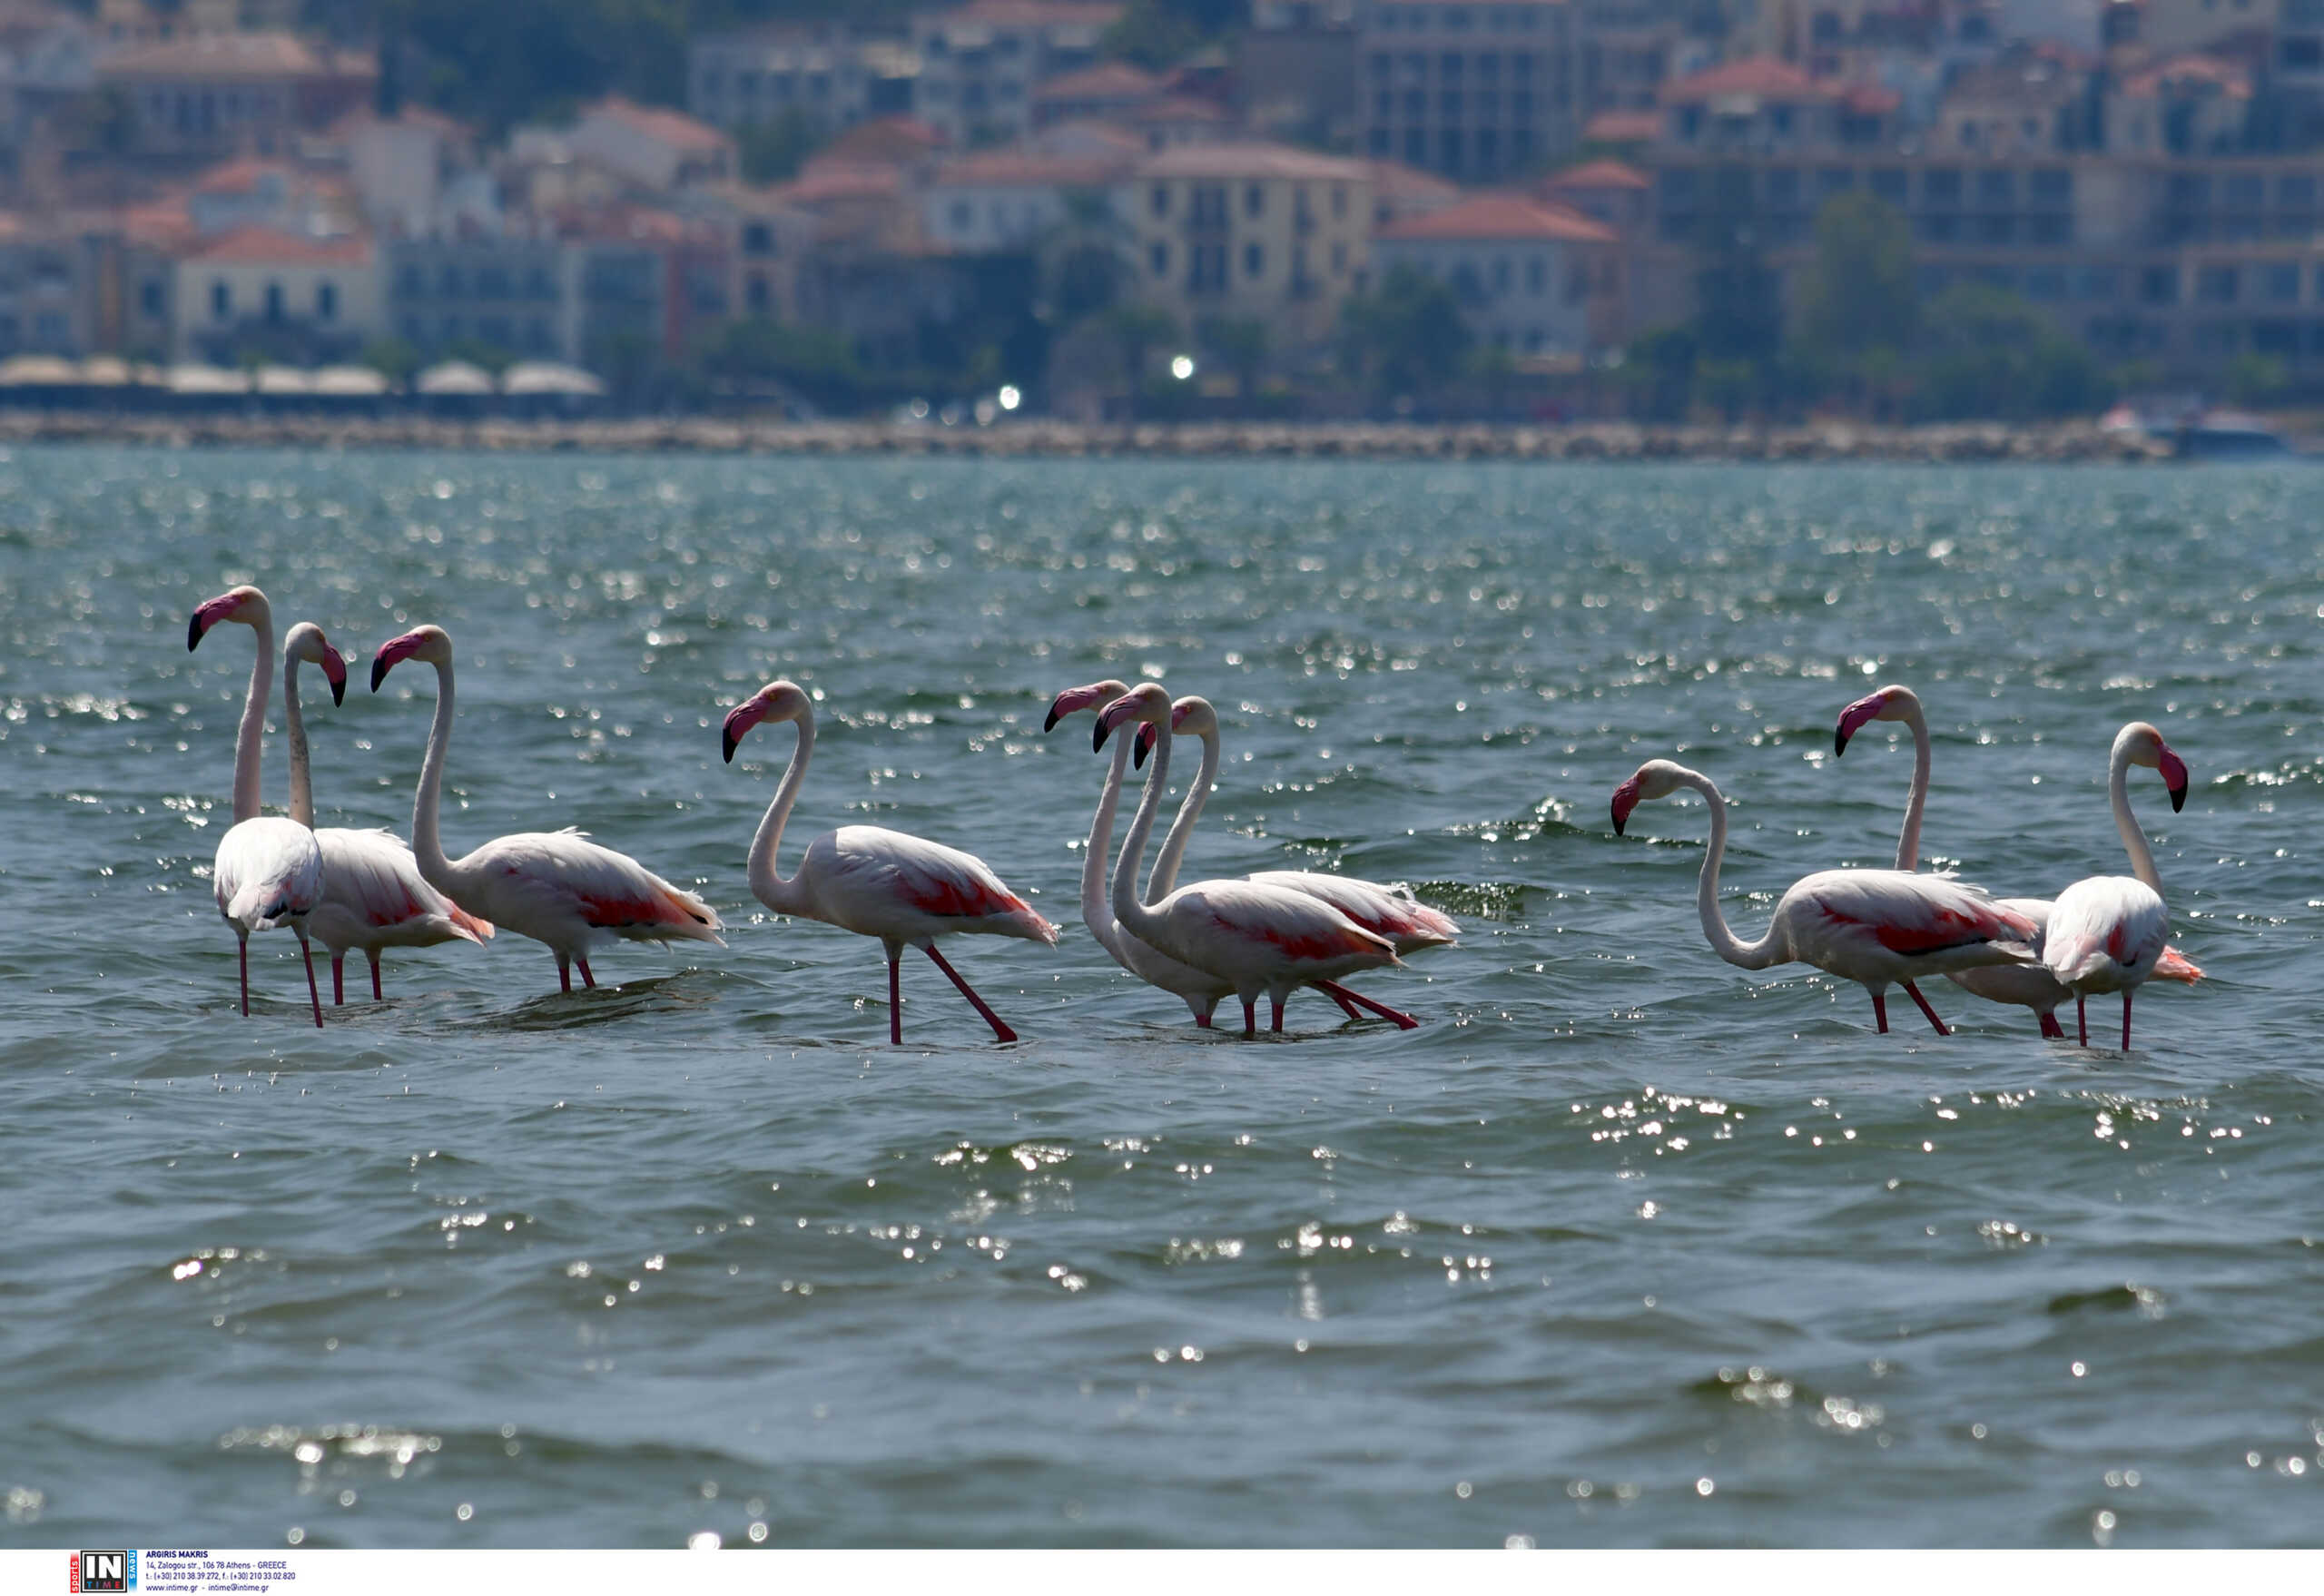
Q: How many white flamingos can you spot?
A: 10